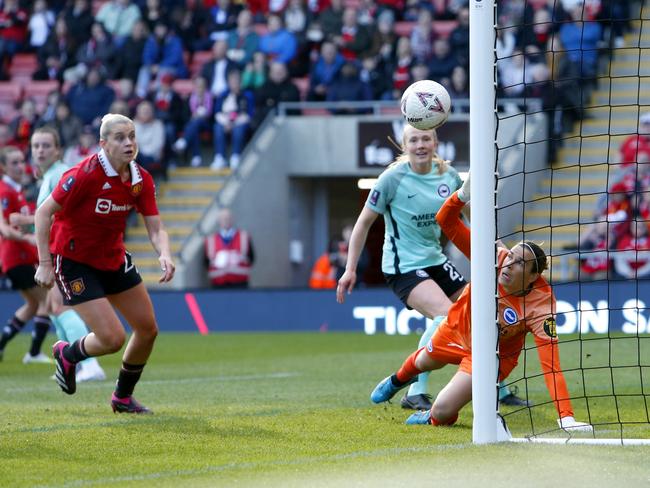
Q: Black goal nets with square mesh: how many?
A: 1